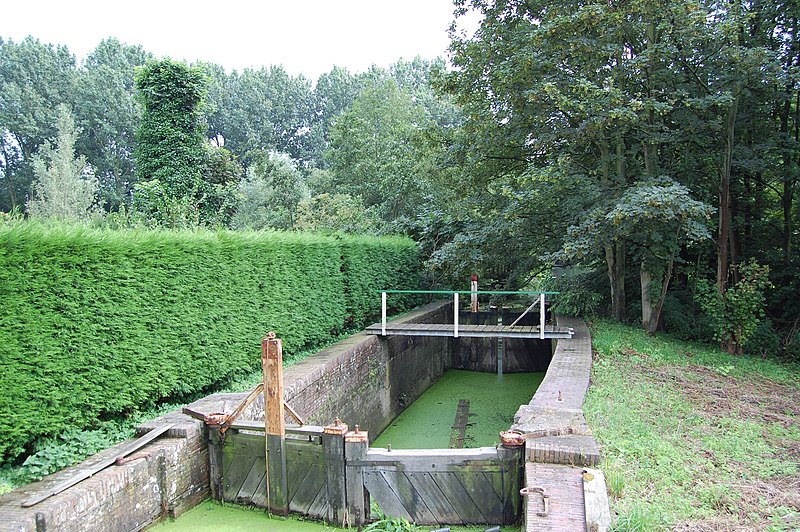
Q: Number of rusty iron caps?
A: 4